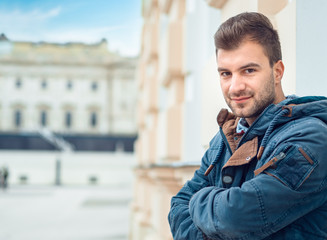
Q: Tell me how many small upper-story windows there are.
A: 4